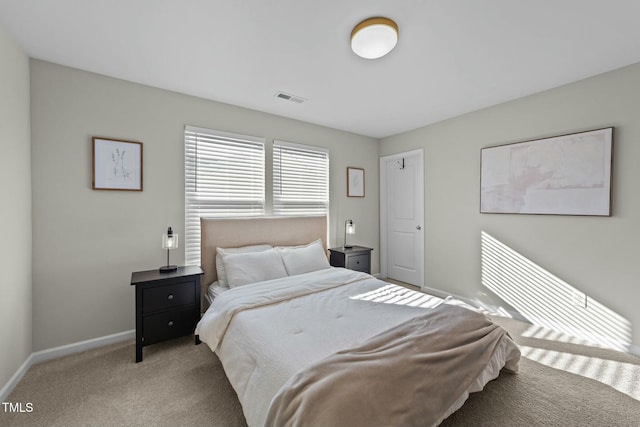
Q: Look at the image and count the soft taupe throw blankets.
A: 1